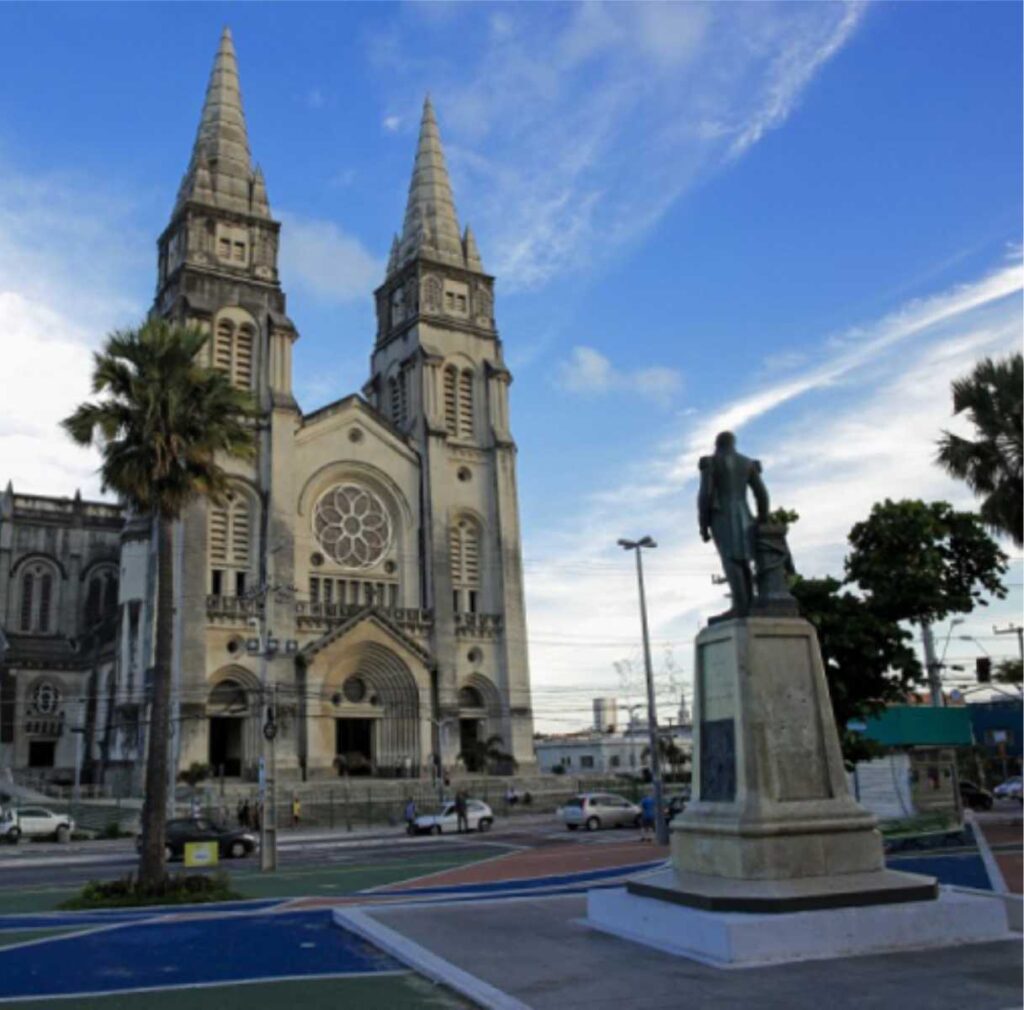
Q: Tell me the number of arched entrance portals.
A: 3